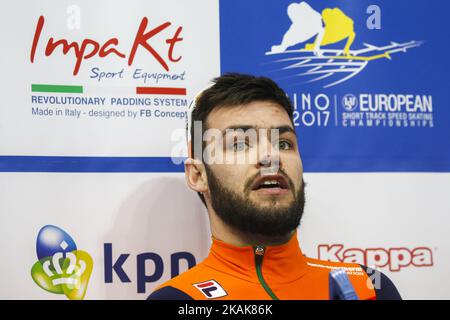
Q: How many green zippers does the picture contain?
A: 1